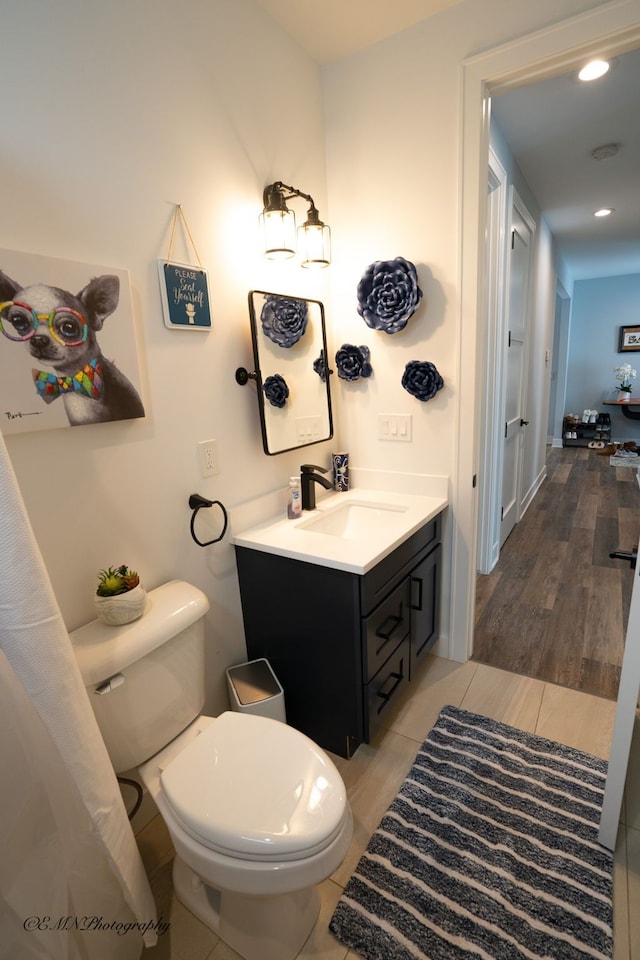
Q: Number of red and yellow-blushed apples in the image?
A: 0